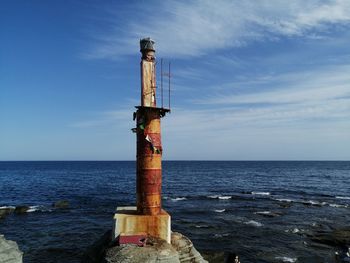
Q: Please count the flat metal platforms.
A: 1